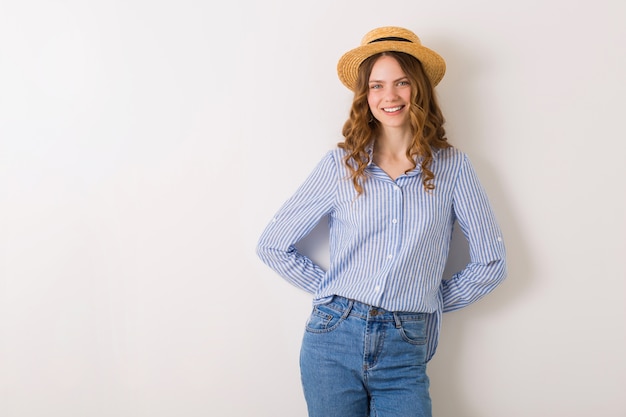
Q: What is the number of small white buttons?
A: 6